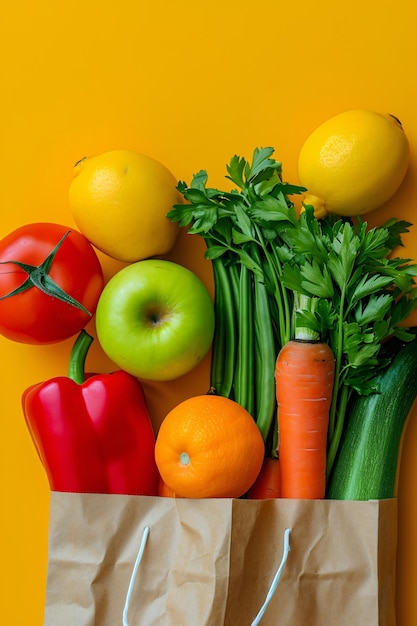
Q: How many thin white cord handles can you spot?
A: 2